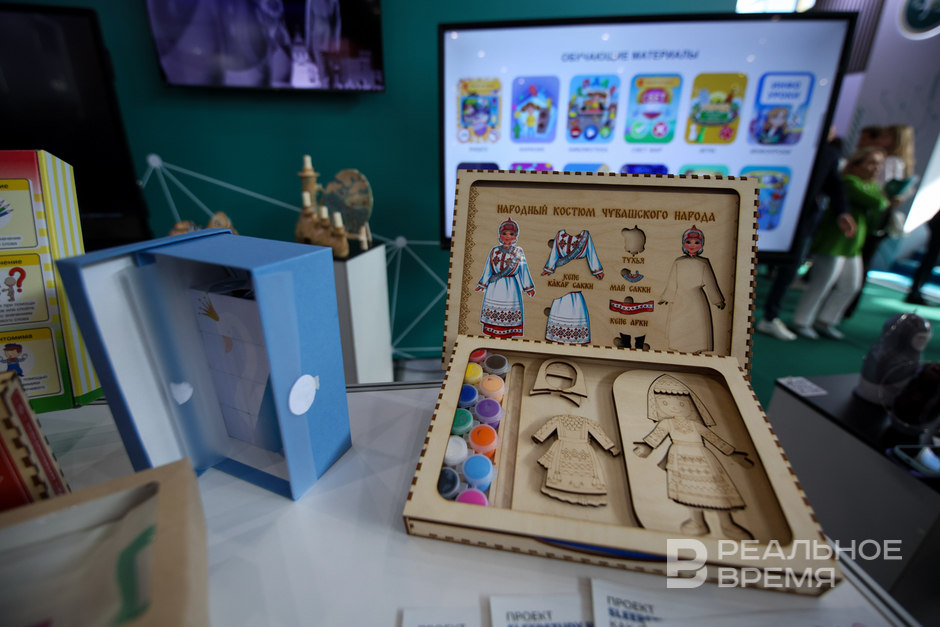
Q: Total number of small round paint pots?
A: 12